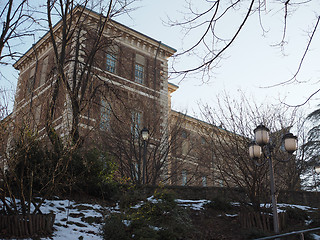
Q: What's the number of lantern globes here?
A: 4